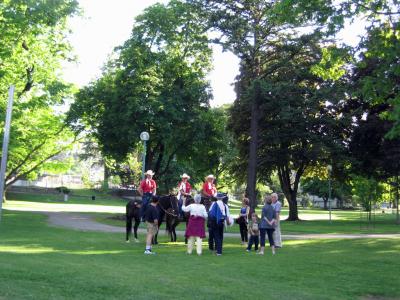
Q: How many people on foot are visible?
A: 7